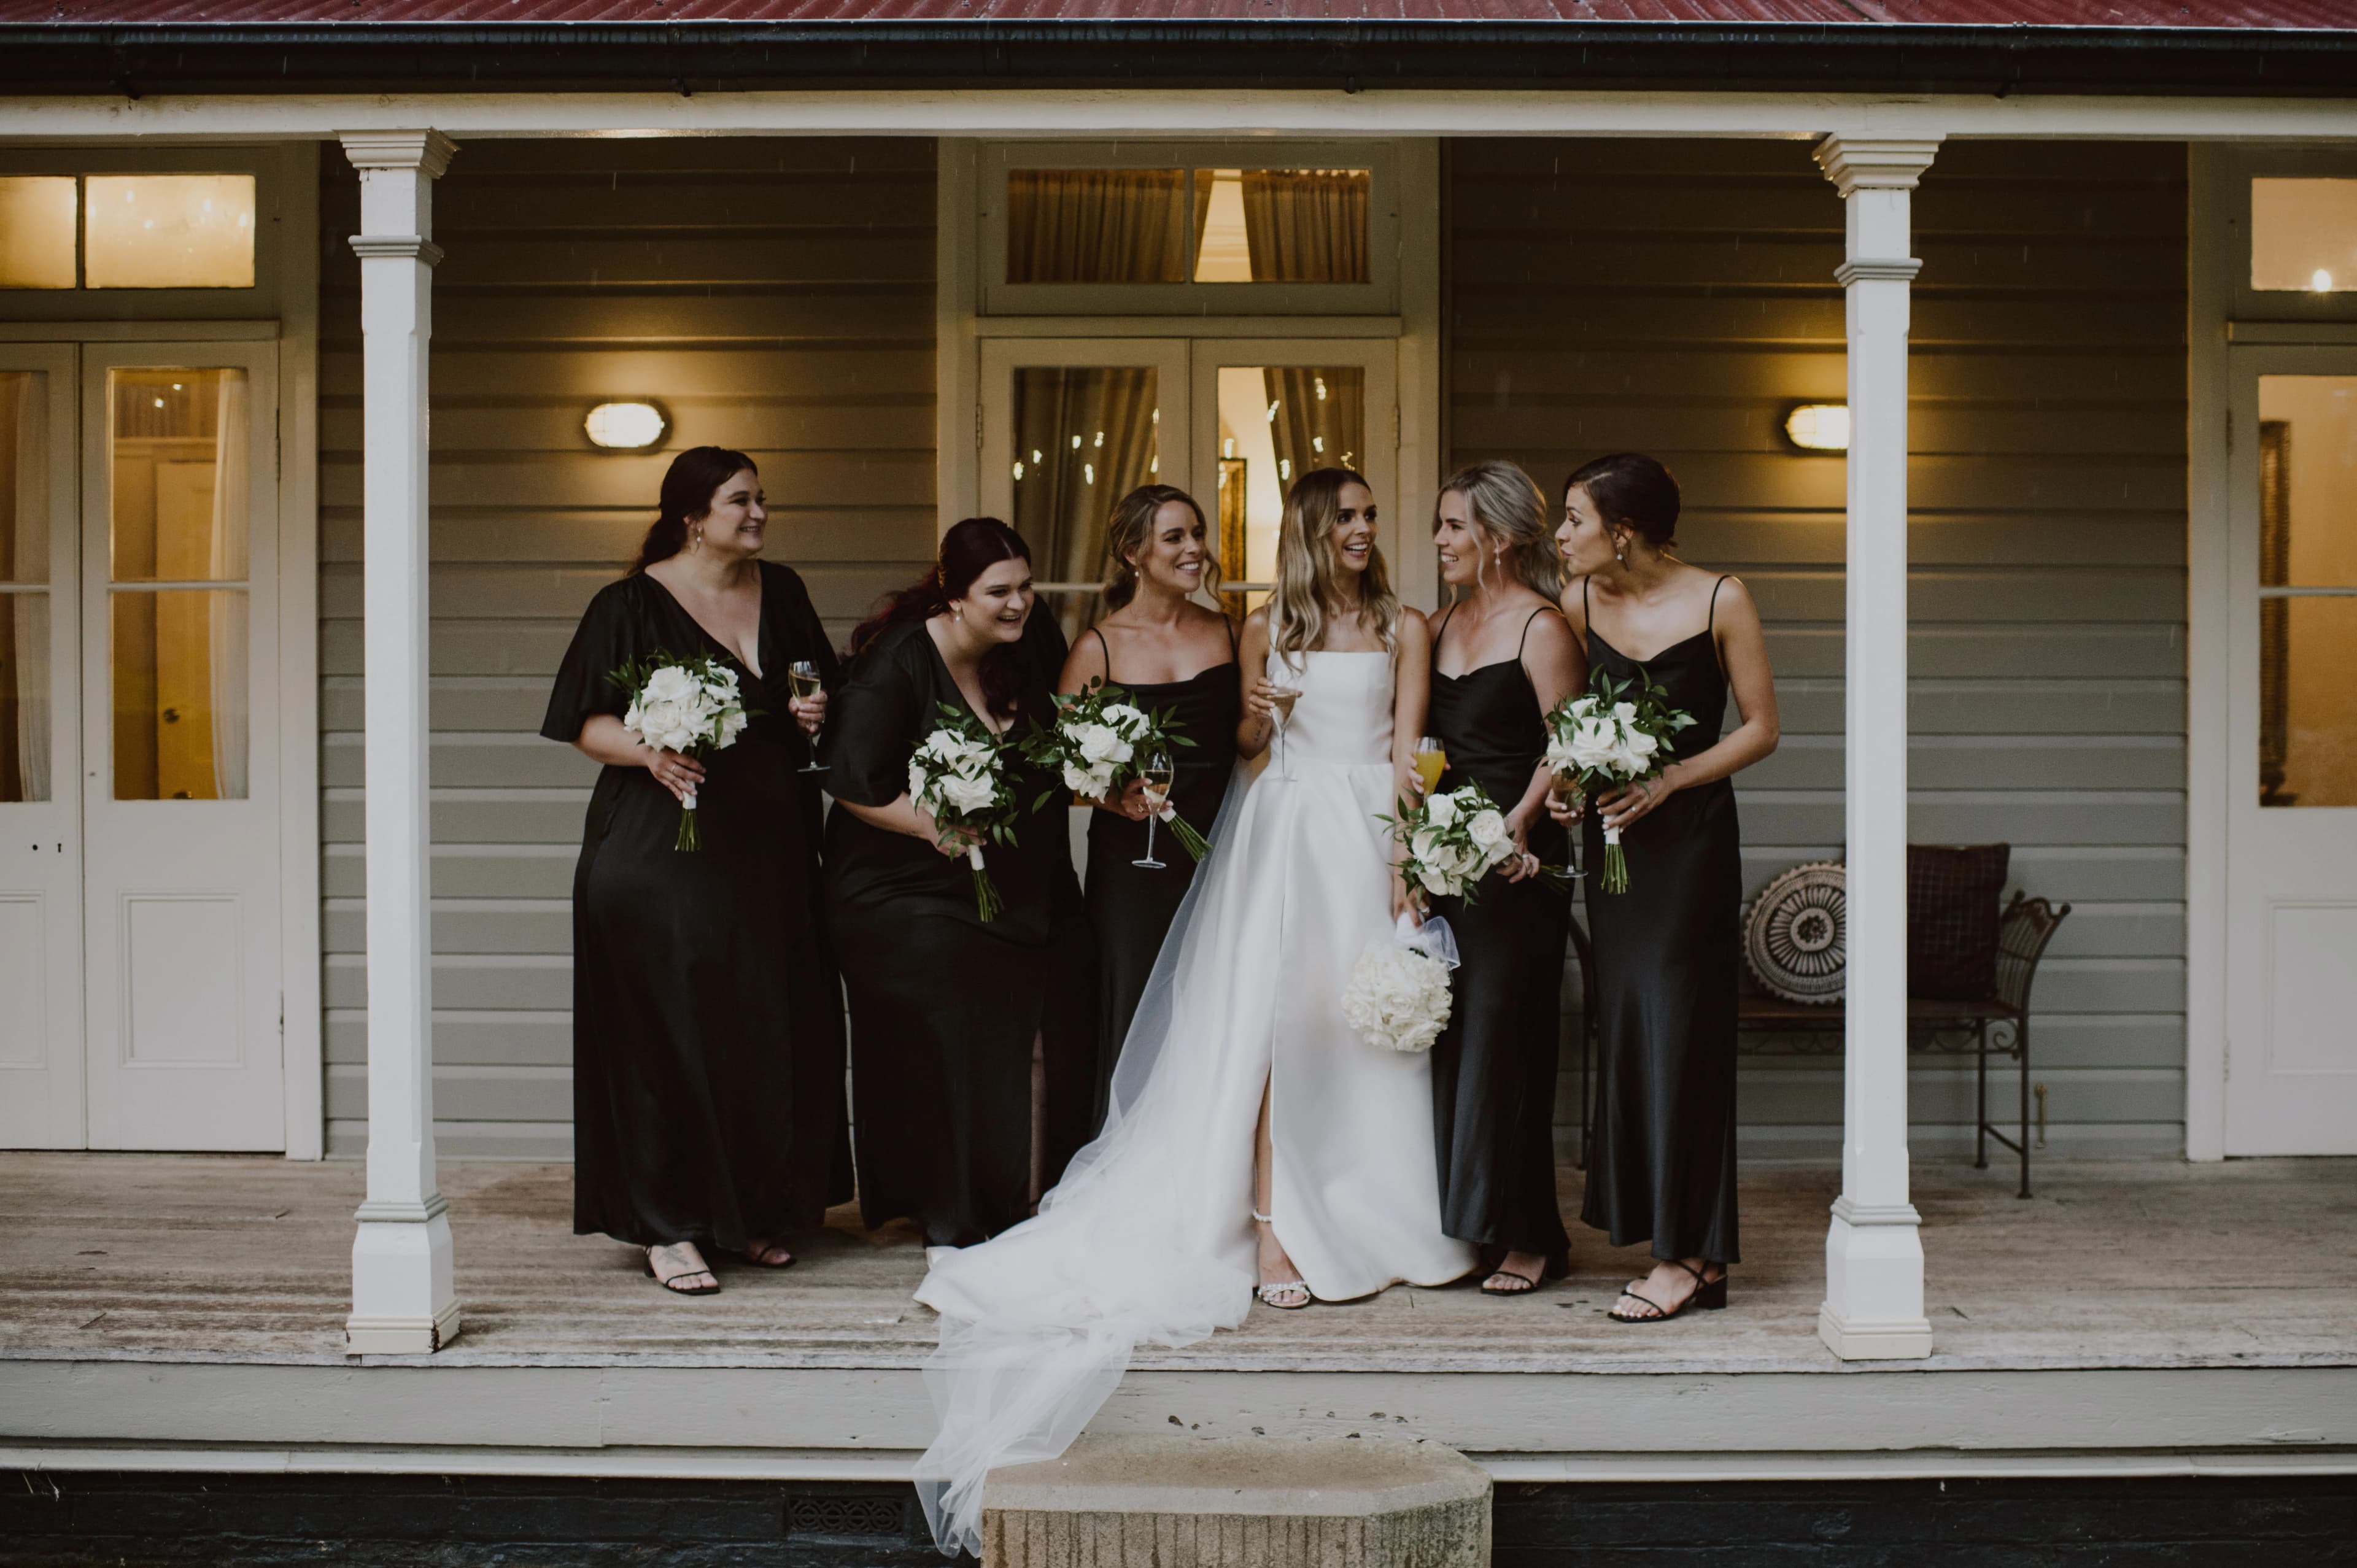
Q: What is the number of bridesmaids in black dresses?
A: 5